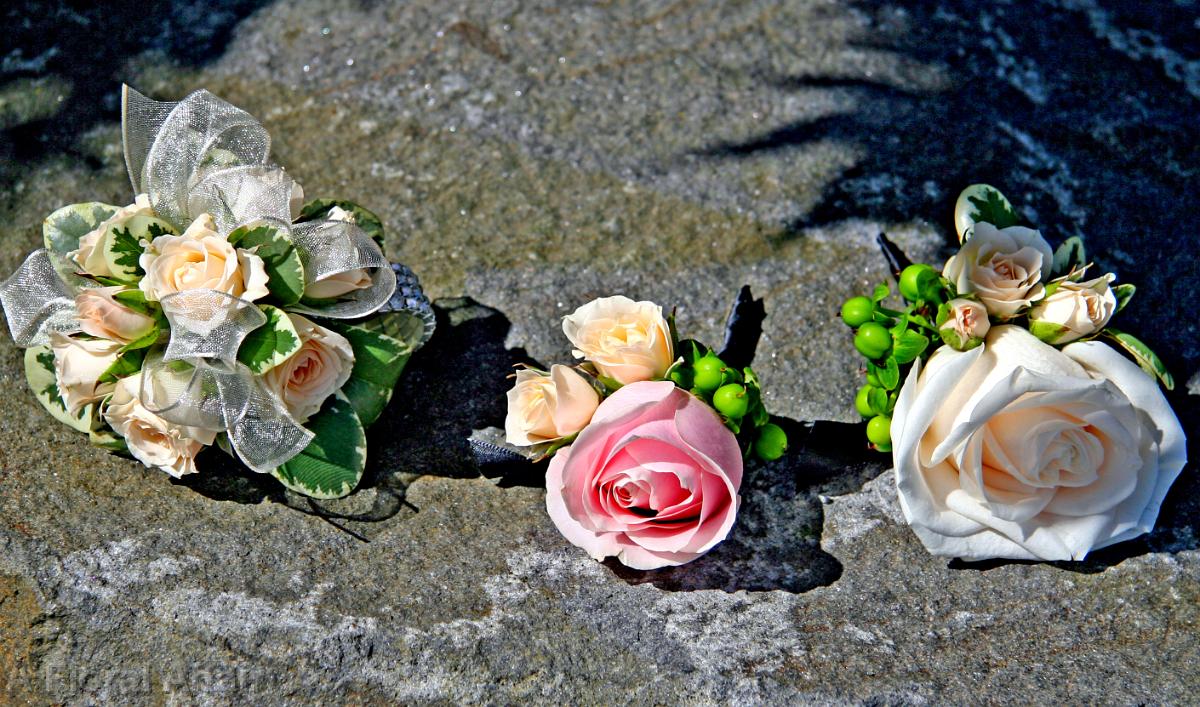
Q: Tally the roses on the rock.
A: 15